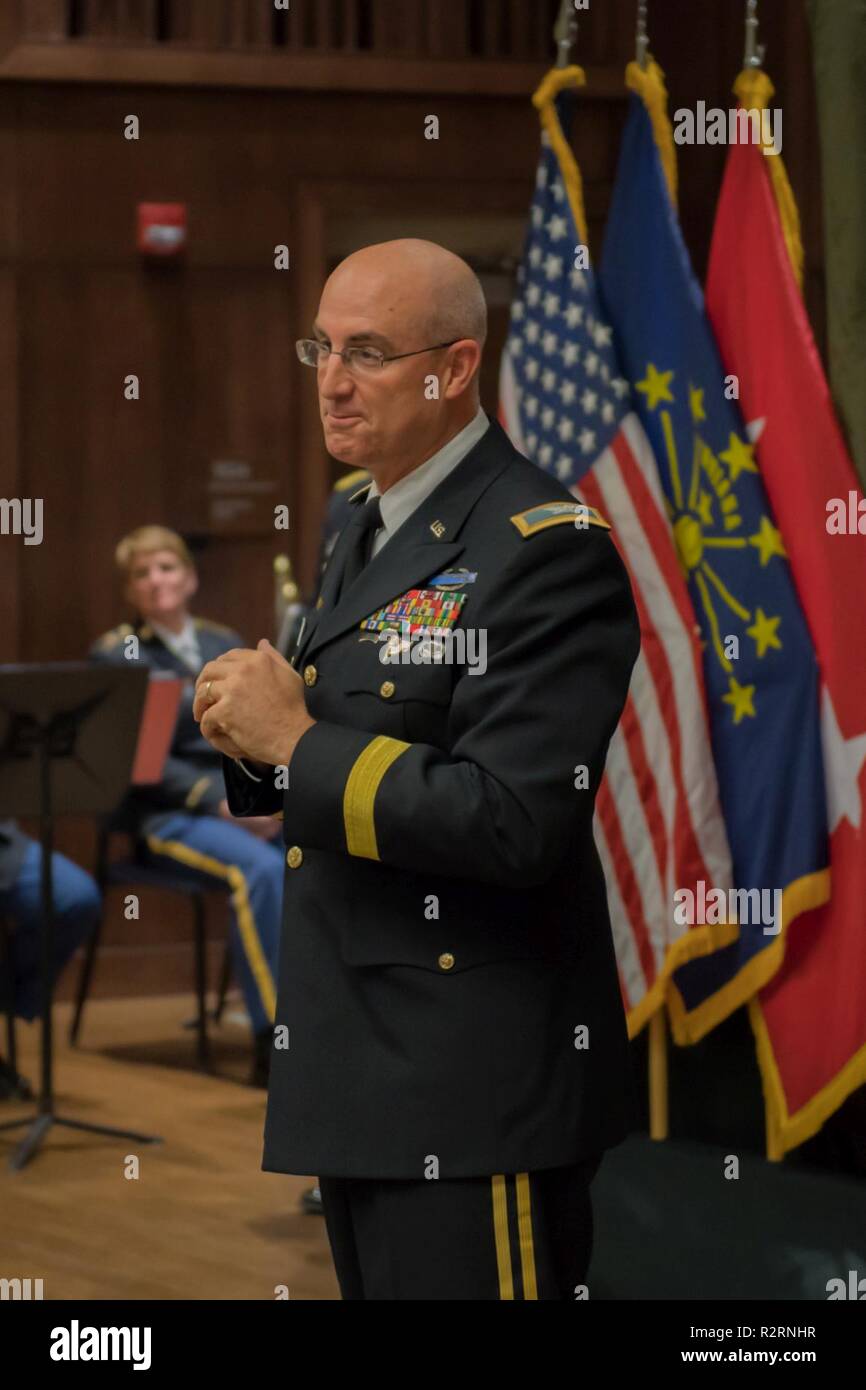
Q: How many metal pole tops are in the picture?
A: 3